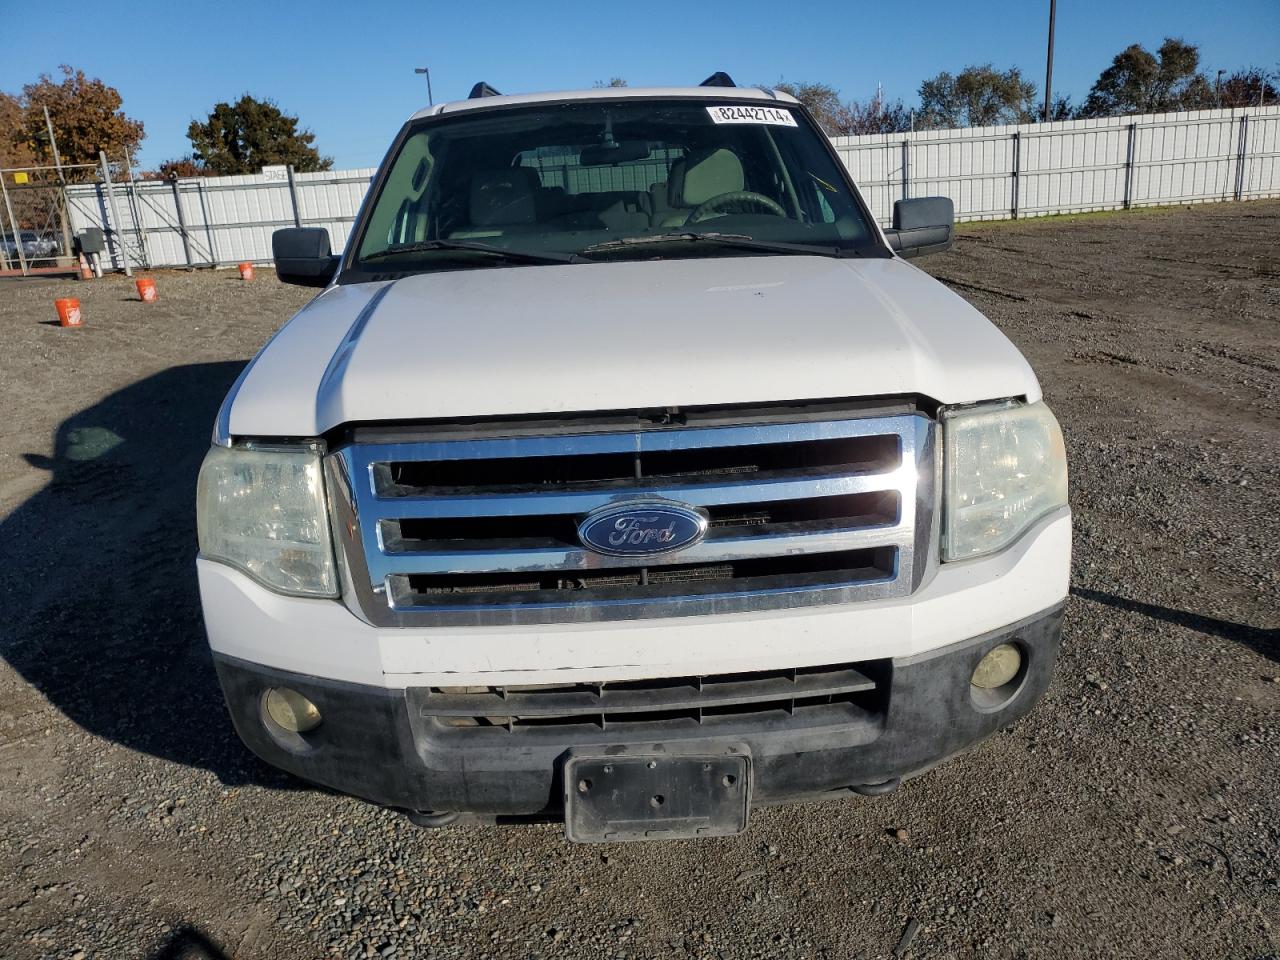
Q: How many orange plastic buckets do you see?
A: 3